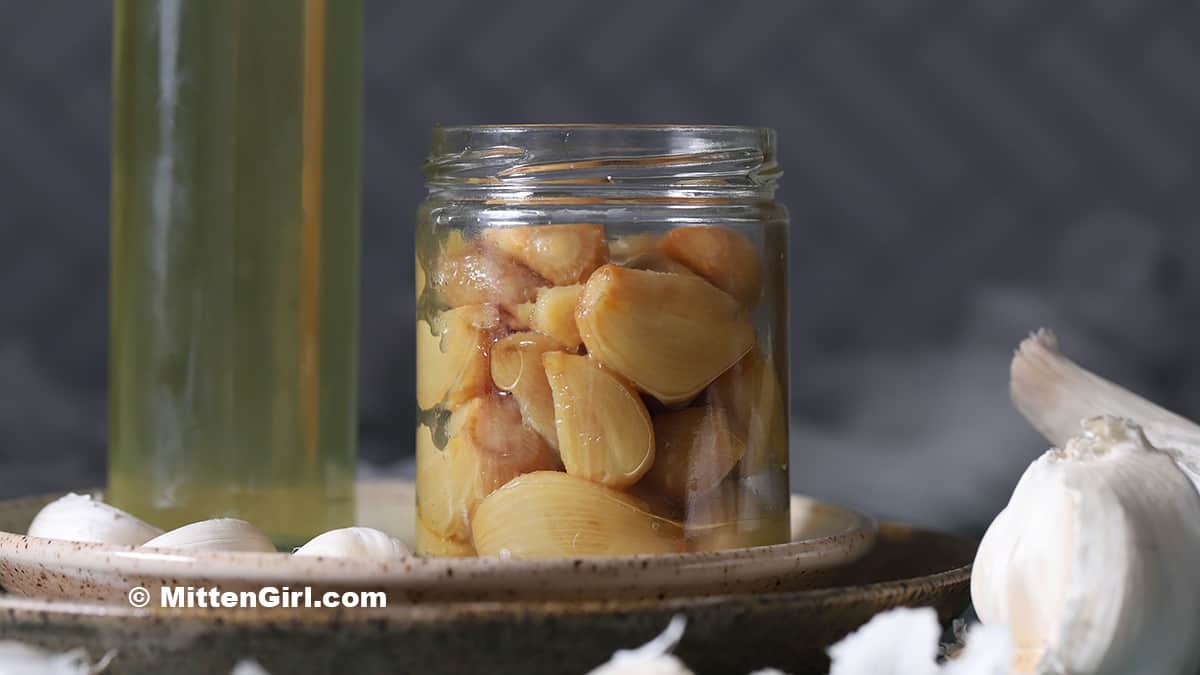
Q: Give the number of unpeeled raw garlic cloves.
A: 3